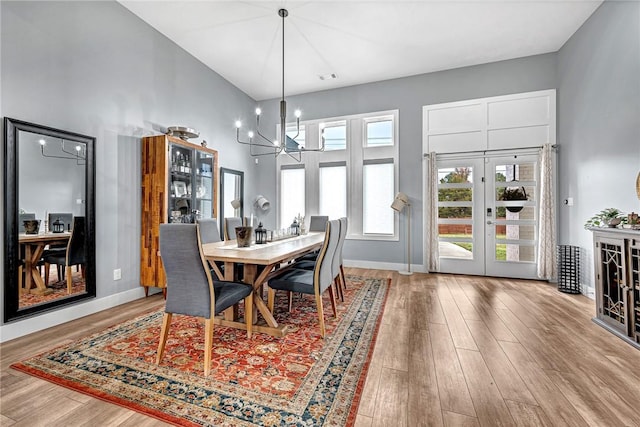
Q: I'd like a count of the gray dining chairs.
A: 8